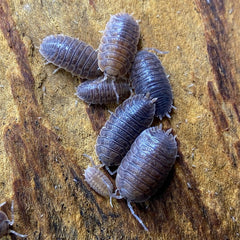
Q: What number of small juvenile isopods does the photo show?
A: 1